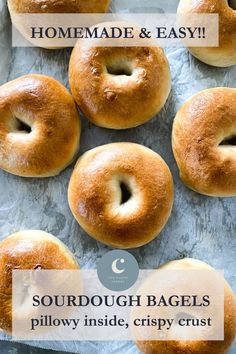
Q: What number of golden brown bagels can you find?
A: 8